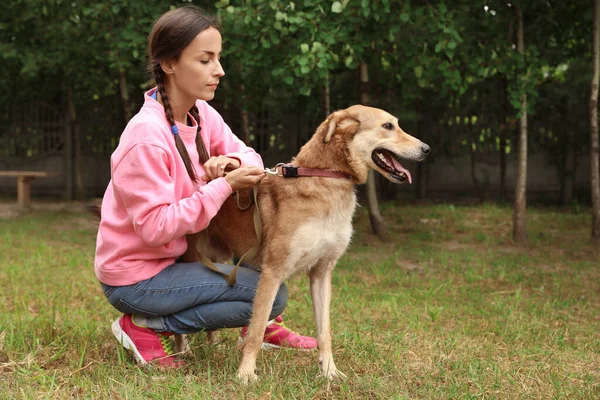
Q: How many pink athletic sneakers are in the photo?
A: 2